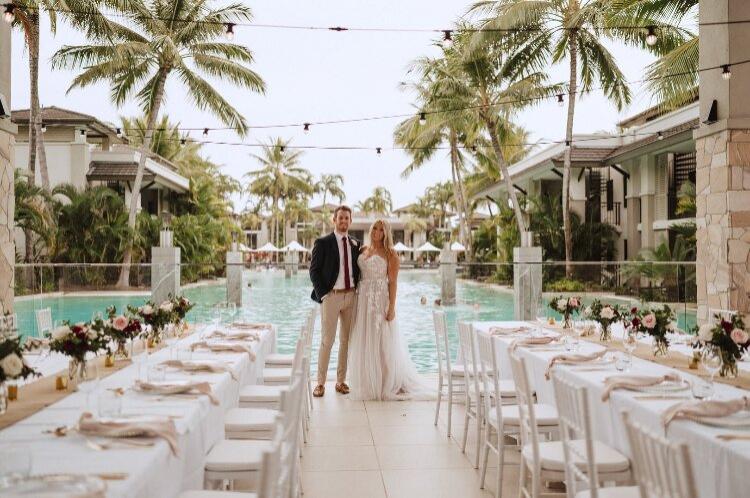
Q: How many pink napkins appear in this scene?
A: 11